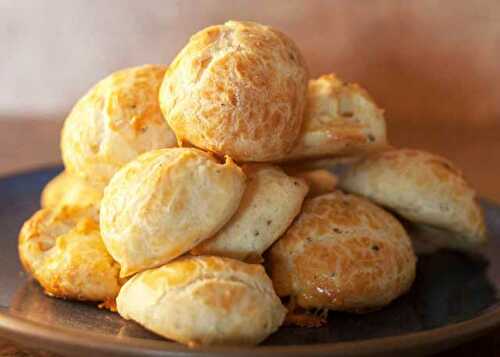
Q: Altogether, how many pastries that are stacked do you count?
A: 11